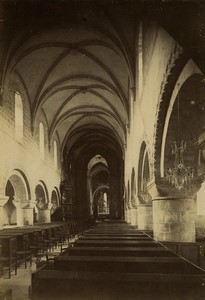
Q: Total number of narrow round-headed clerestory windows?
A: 3